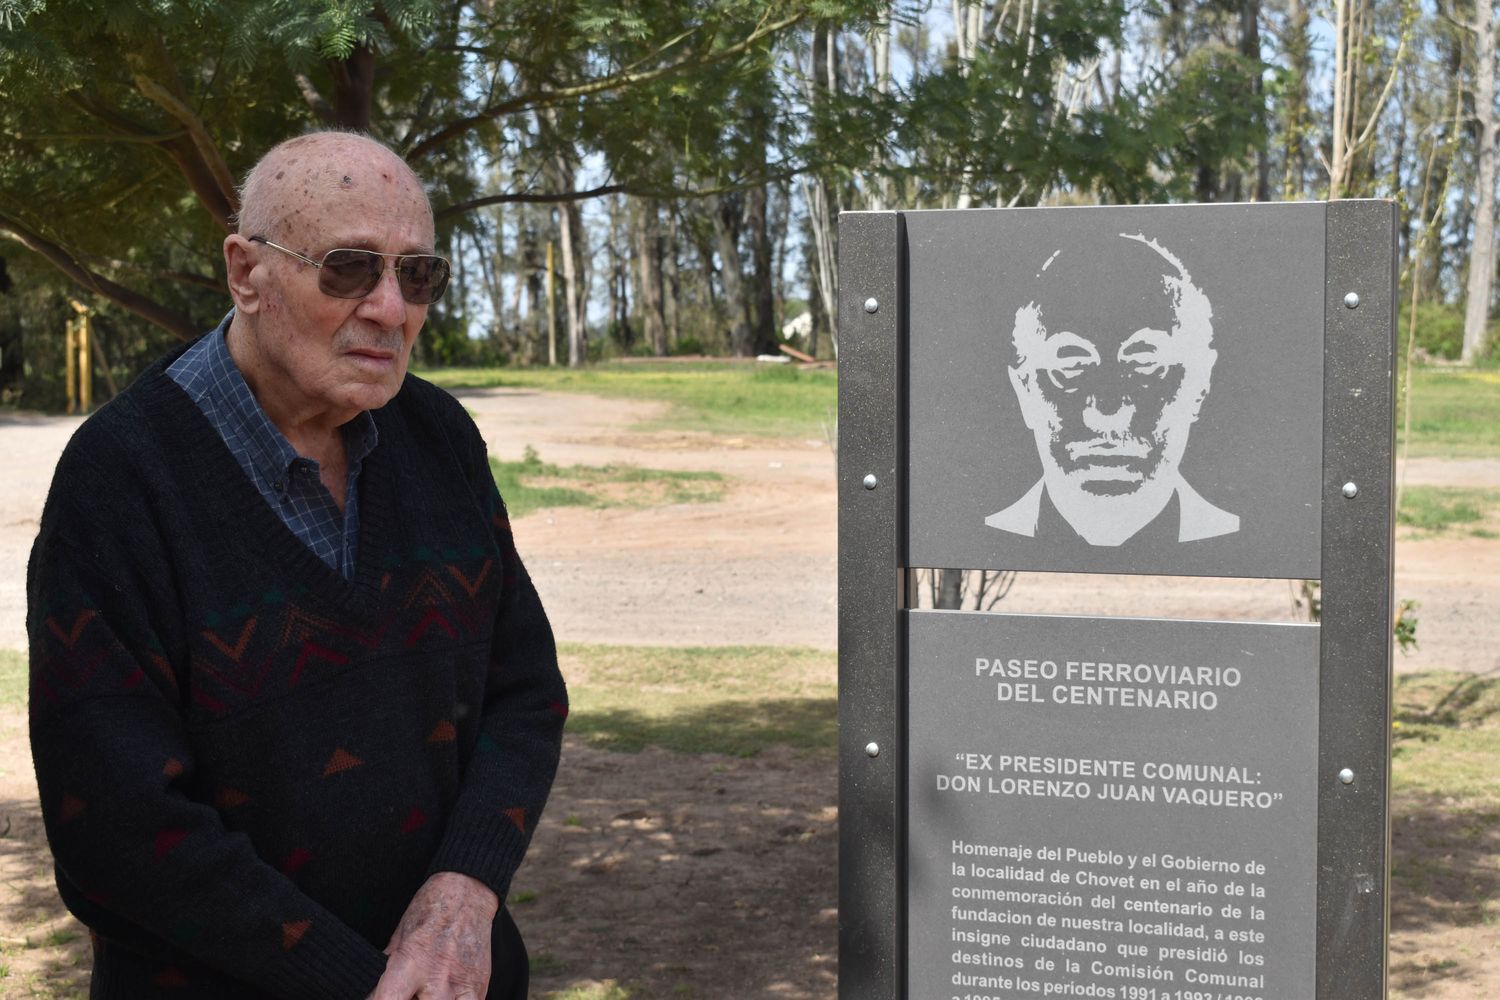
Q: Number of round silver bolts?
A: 6